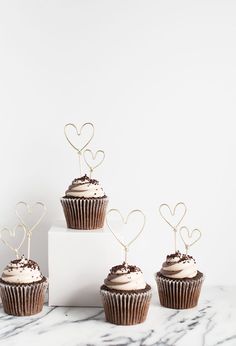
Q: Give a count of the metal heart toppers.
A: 7